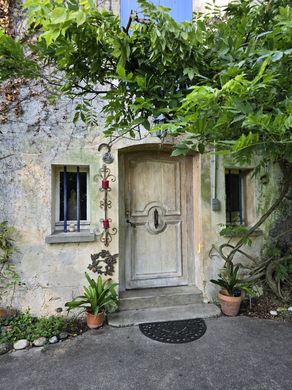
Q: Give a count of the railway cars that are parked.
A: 0